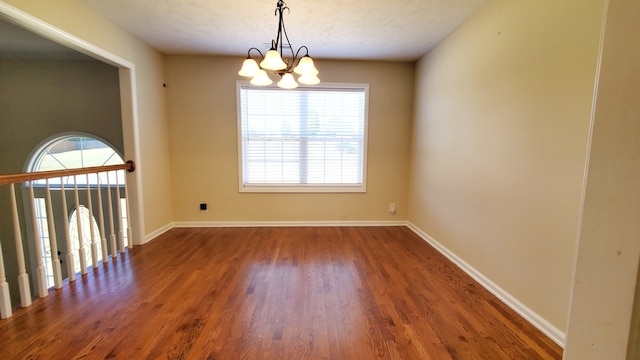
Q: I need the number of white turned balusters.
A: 11